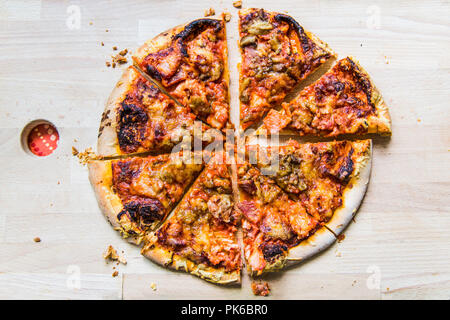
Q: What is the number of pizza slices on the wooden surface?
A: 8